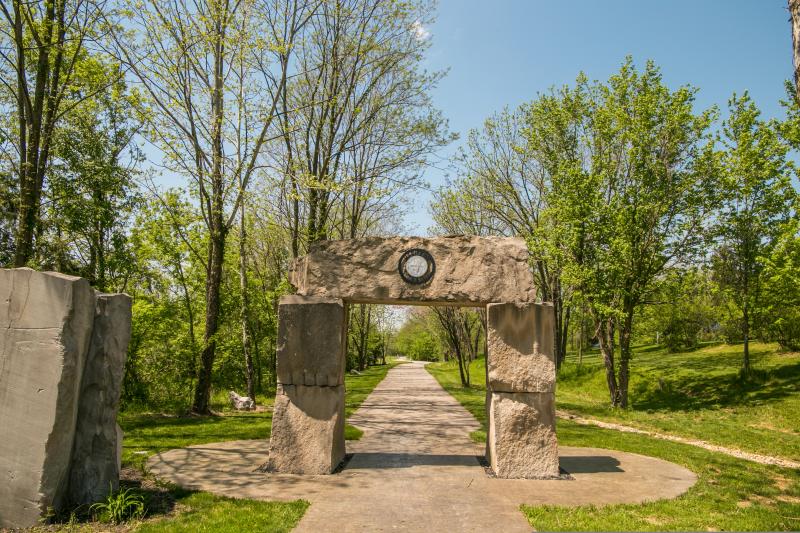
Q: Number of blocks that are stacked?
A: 5